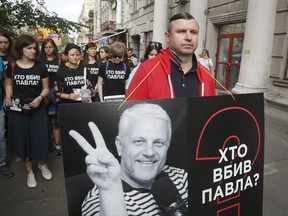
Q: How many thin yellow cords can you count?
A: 2